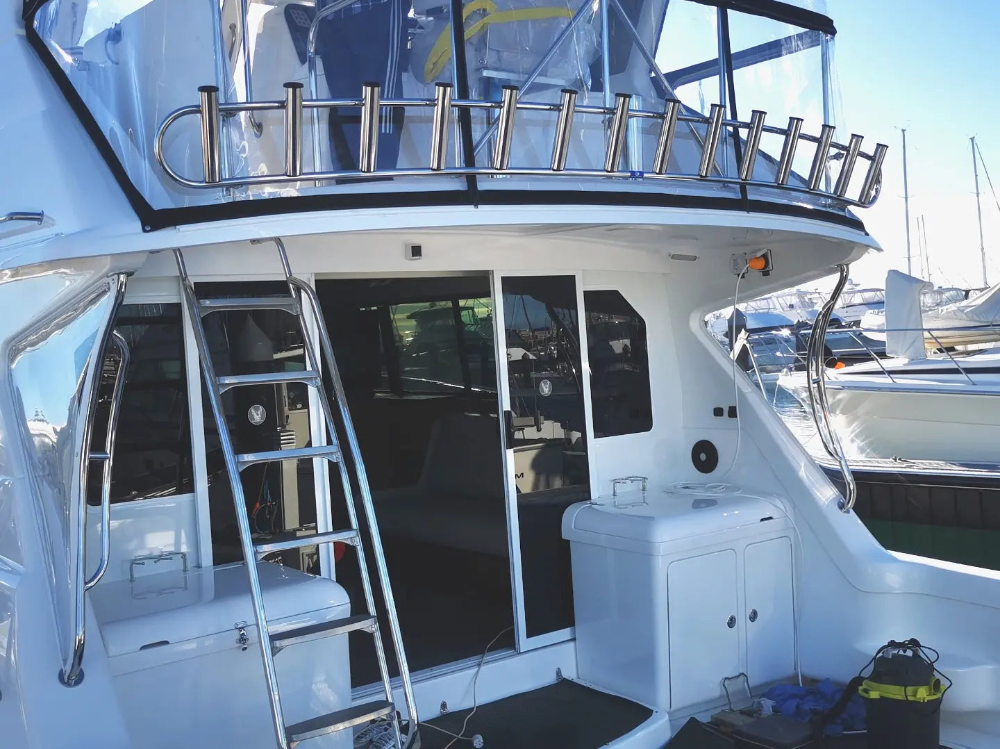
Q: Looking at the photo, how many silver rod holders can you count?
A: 14